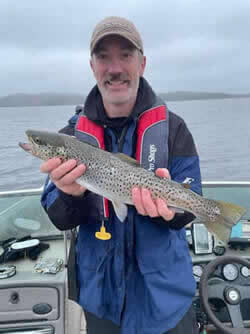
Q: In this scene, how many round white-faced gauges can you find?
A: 3